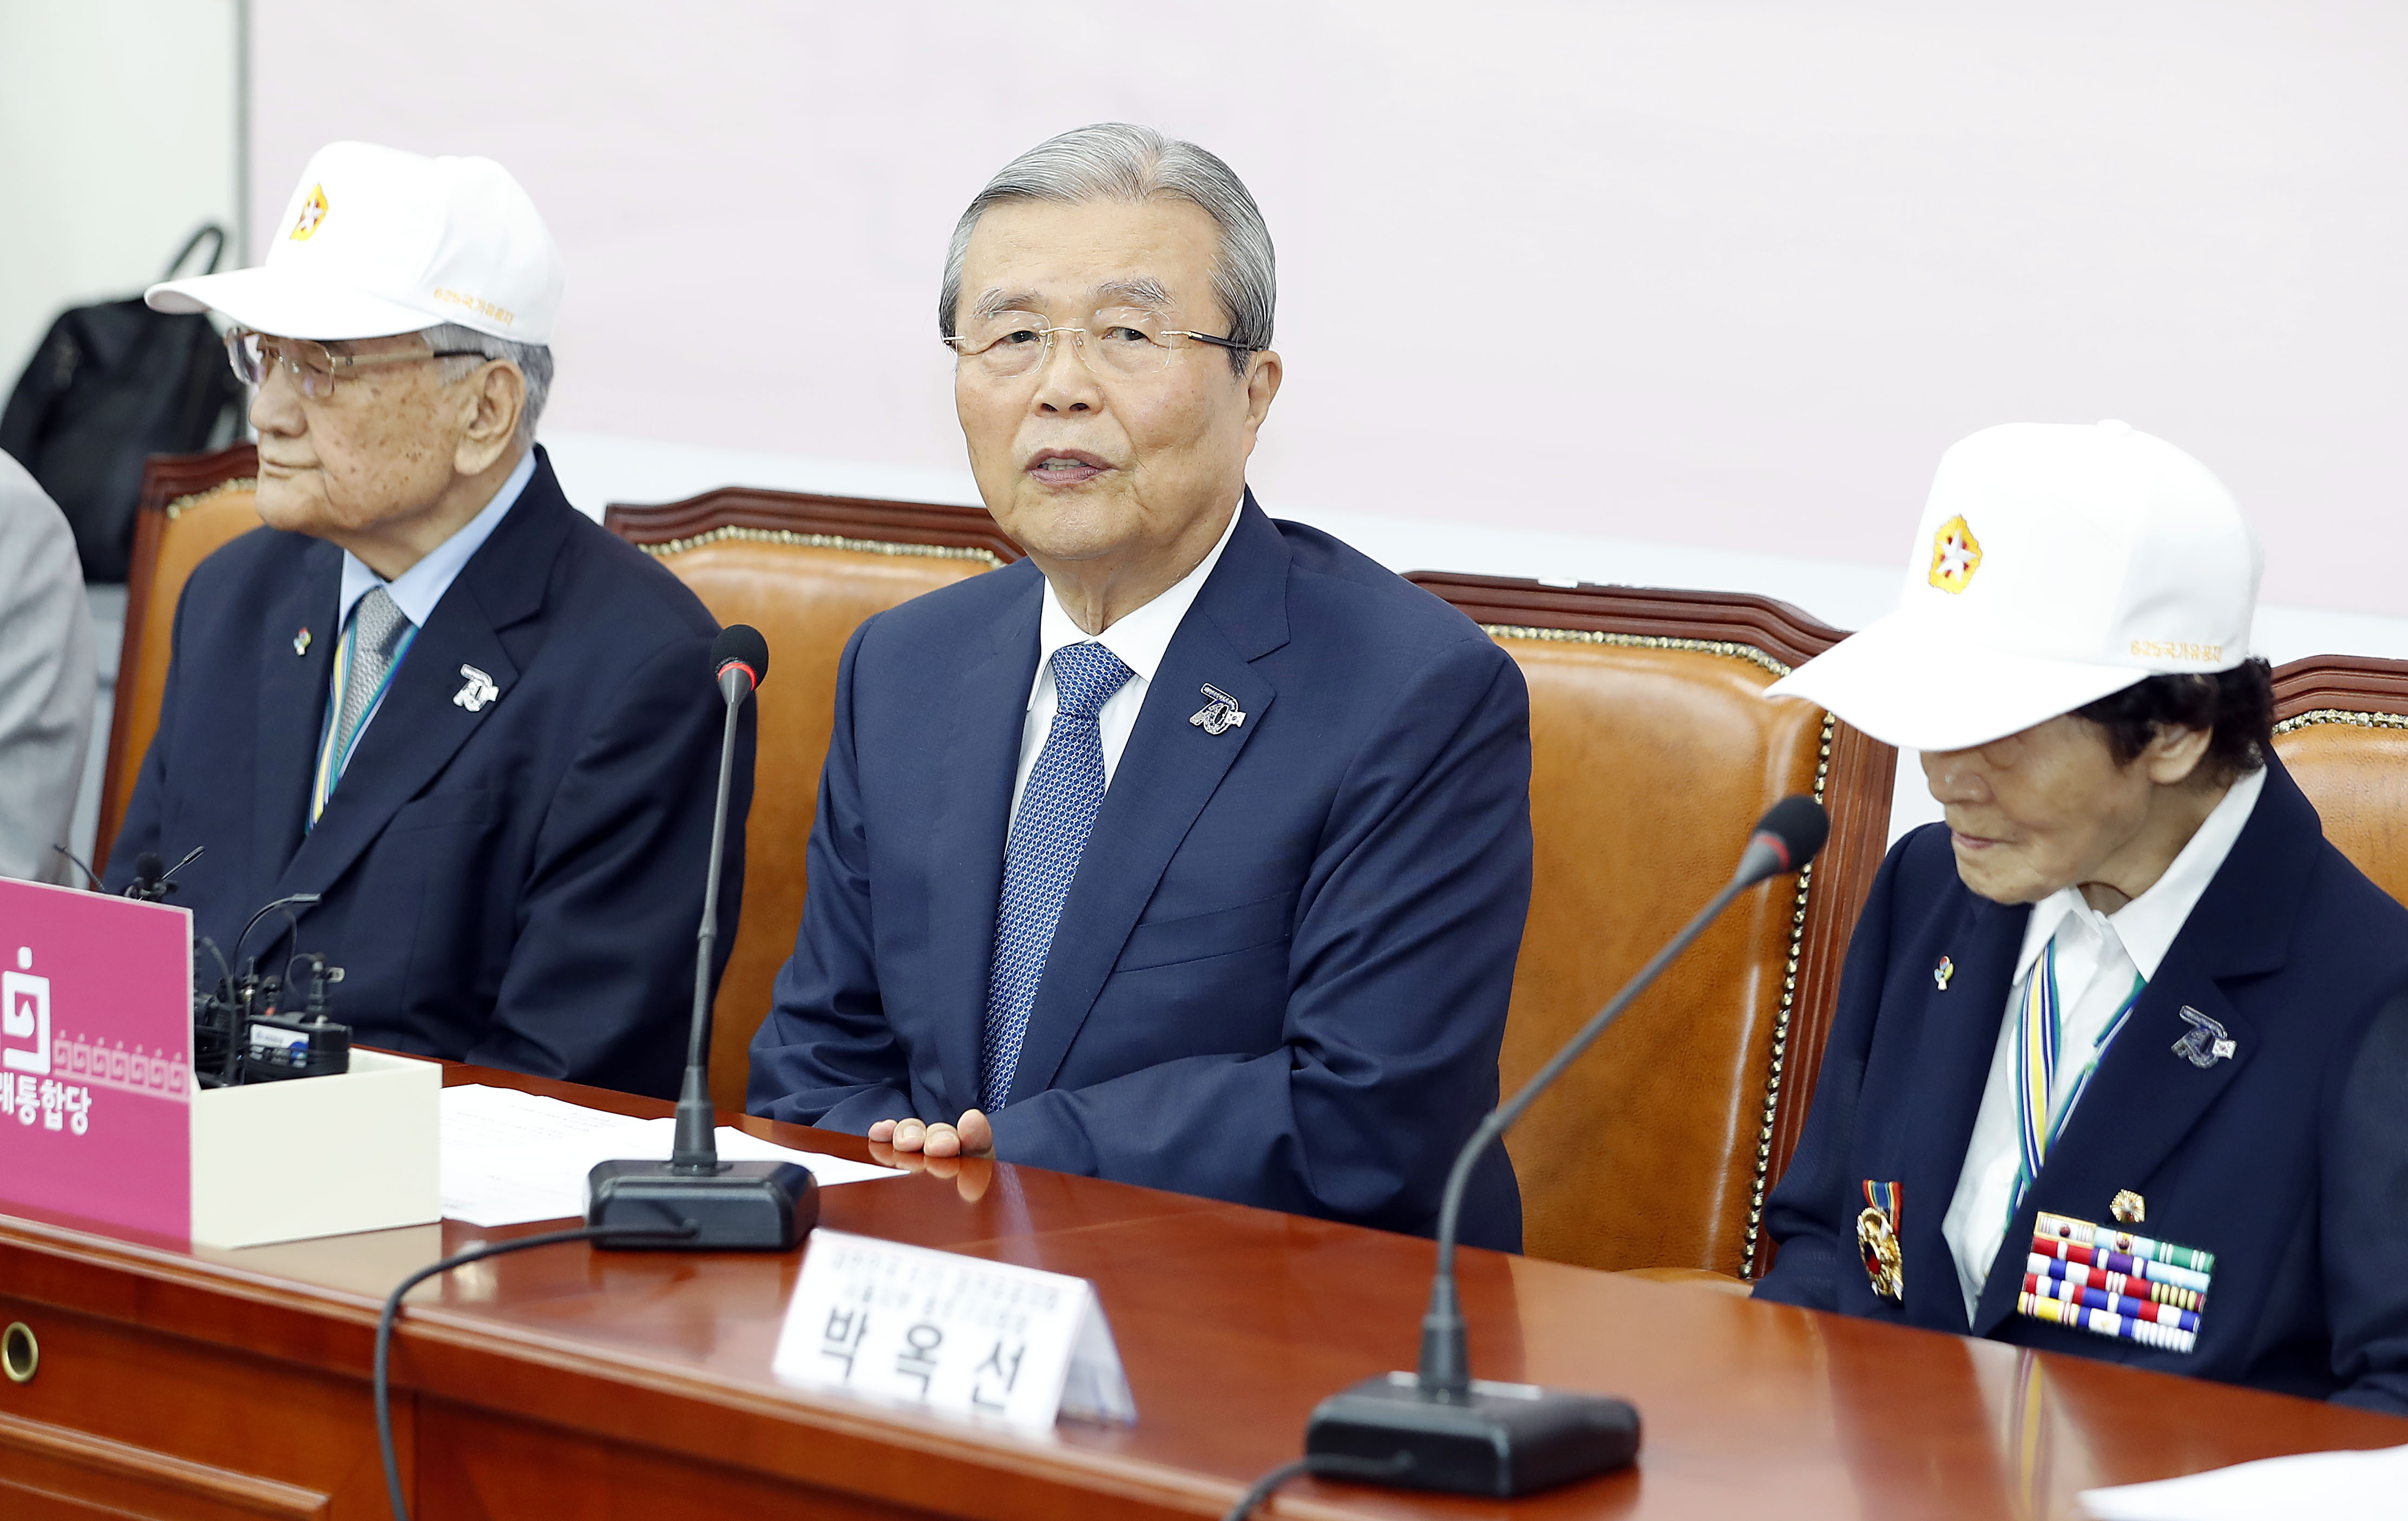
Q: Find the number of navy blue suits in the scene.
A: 3